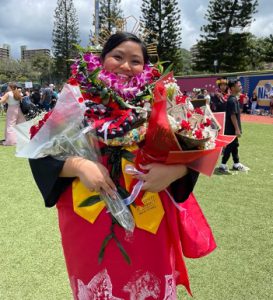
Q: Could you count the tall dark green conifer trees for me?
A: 4